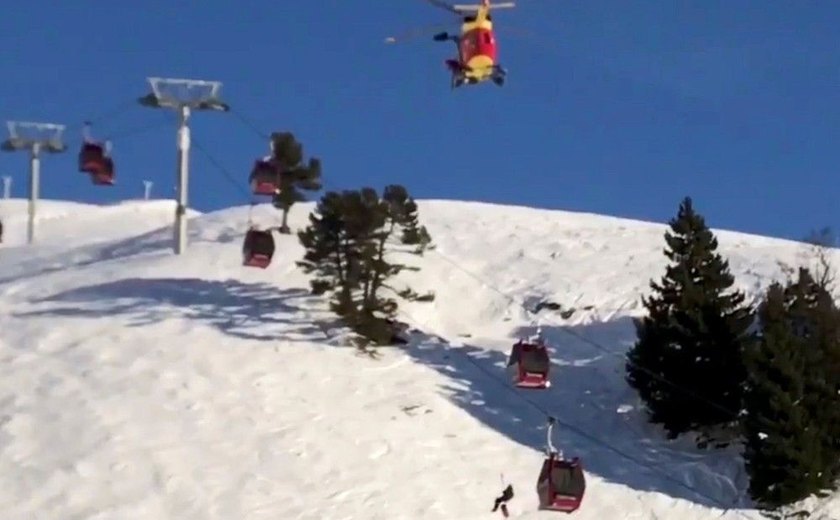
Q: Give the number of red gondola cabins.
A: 6